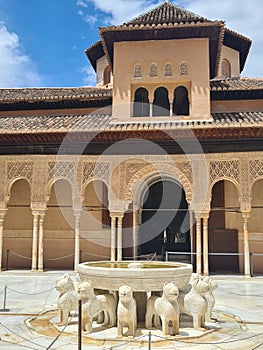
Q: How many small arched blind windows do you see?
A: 4